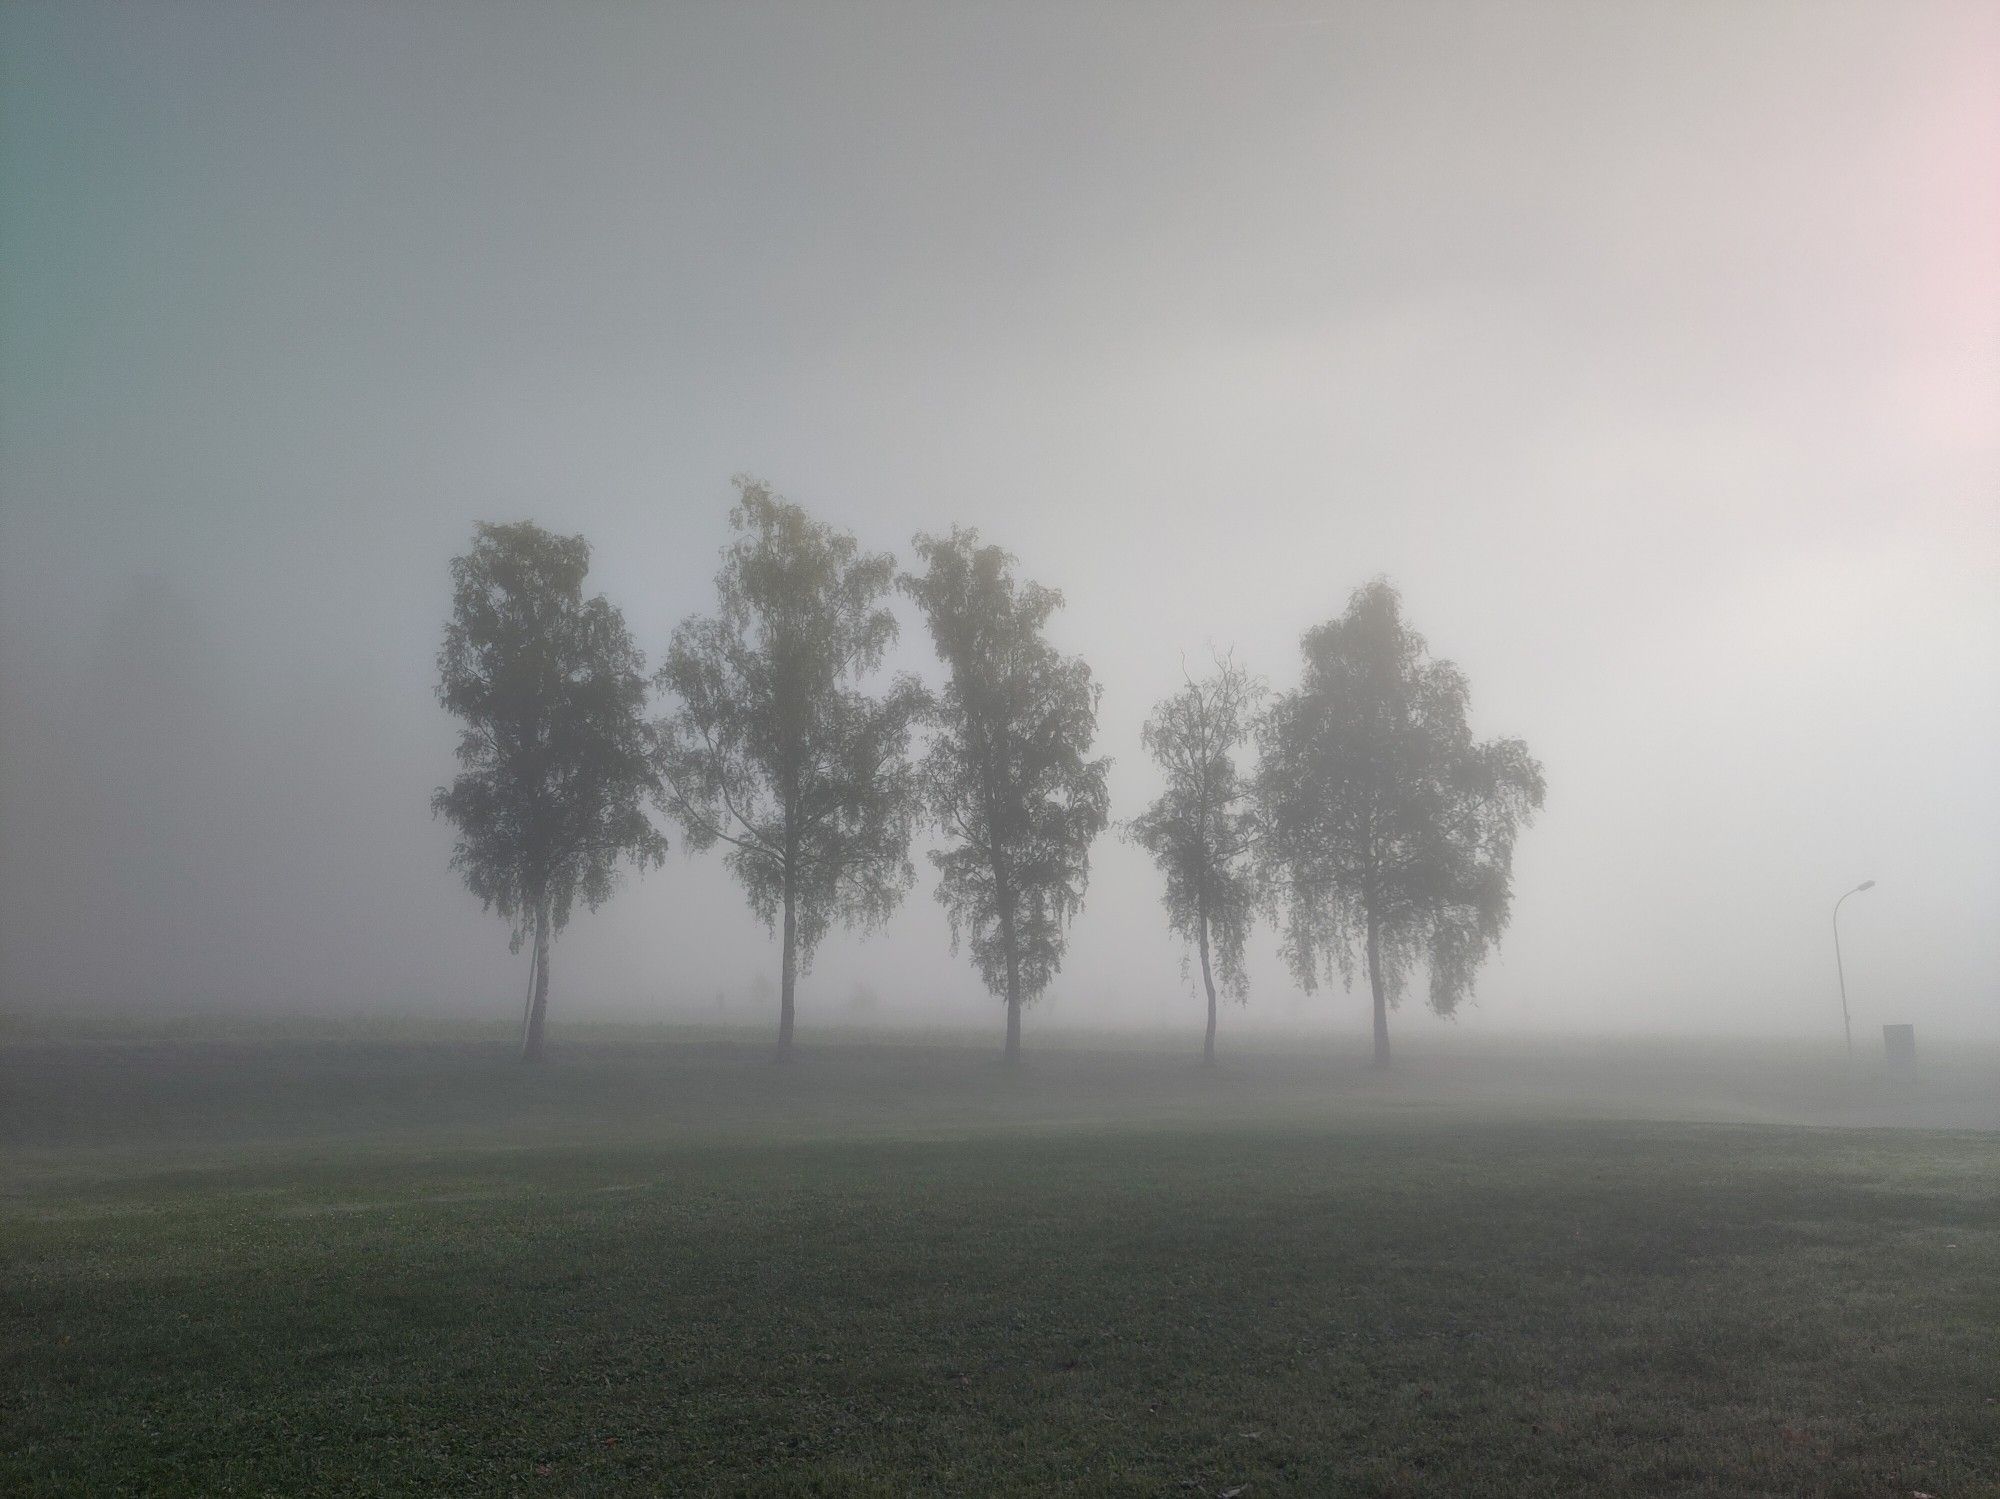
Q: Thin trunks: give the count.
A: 5